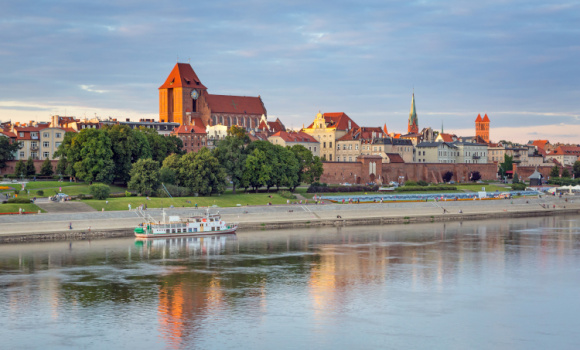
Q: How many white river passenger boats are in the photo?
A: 1